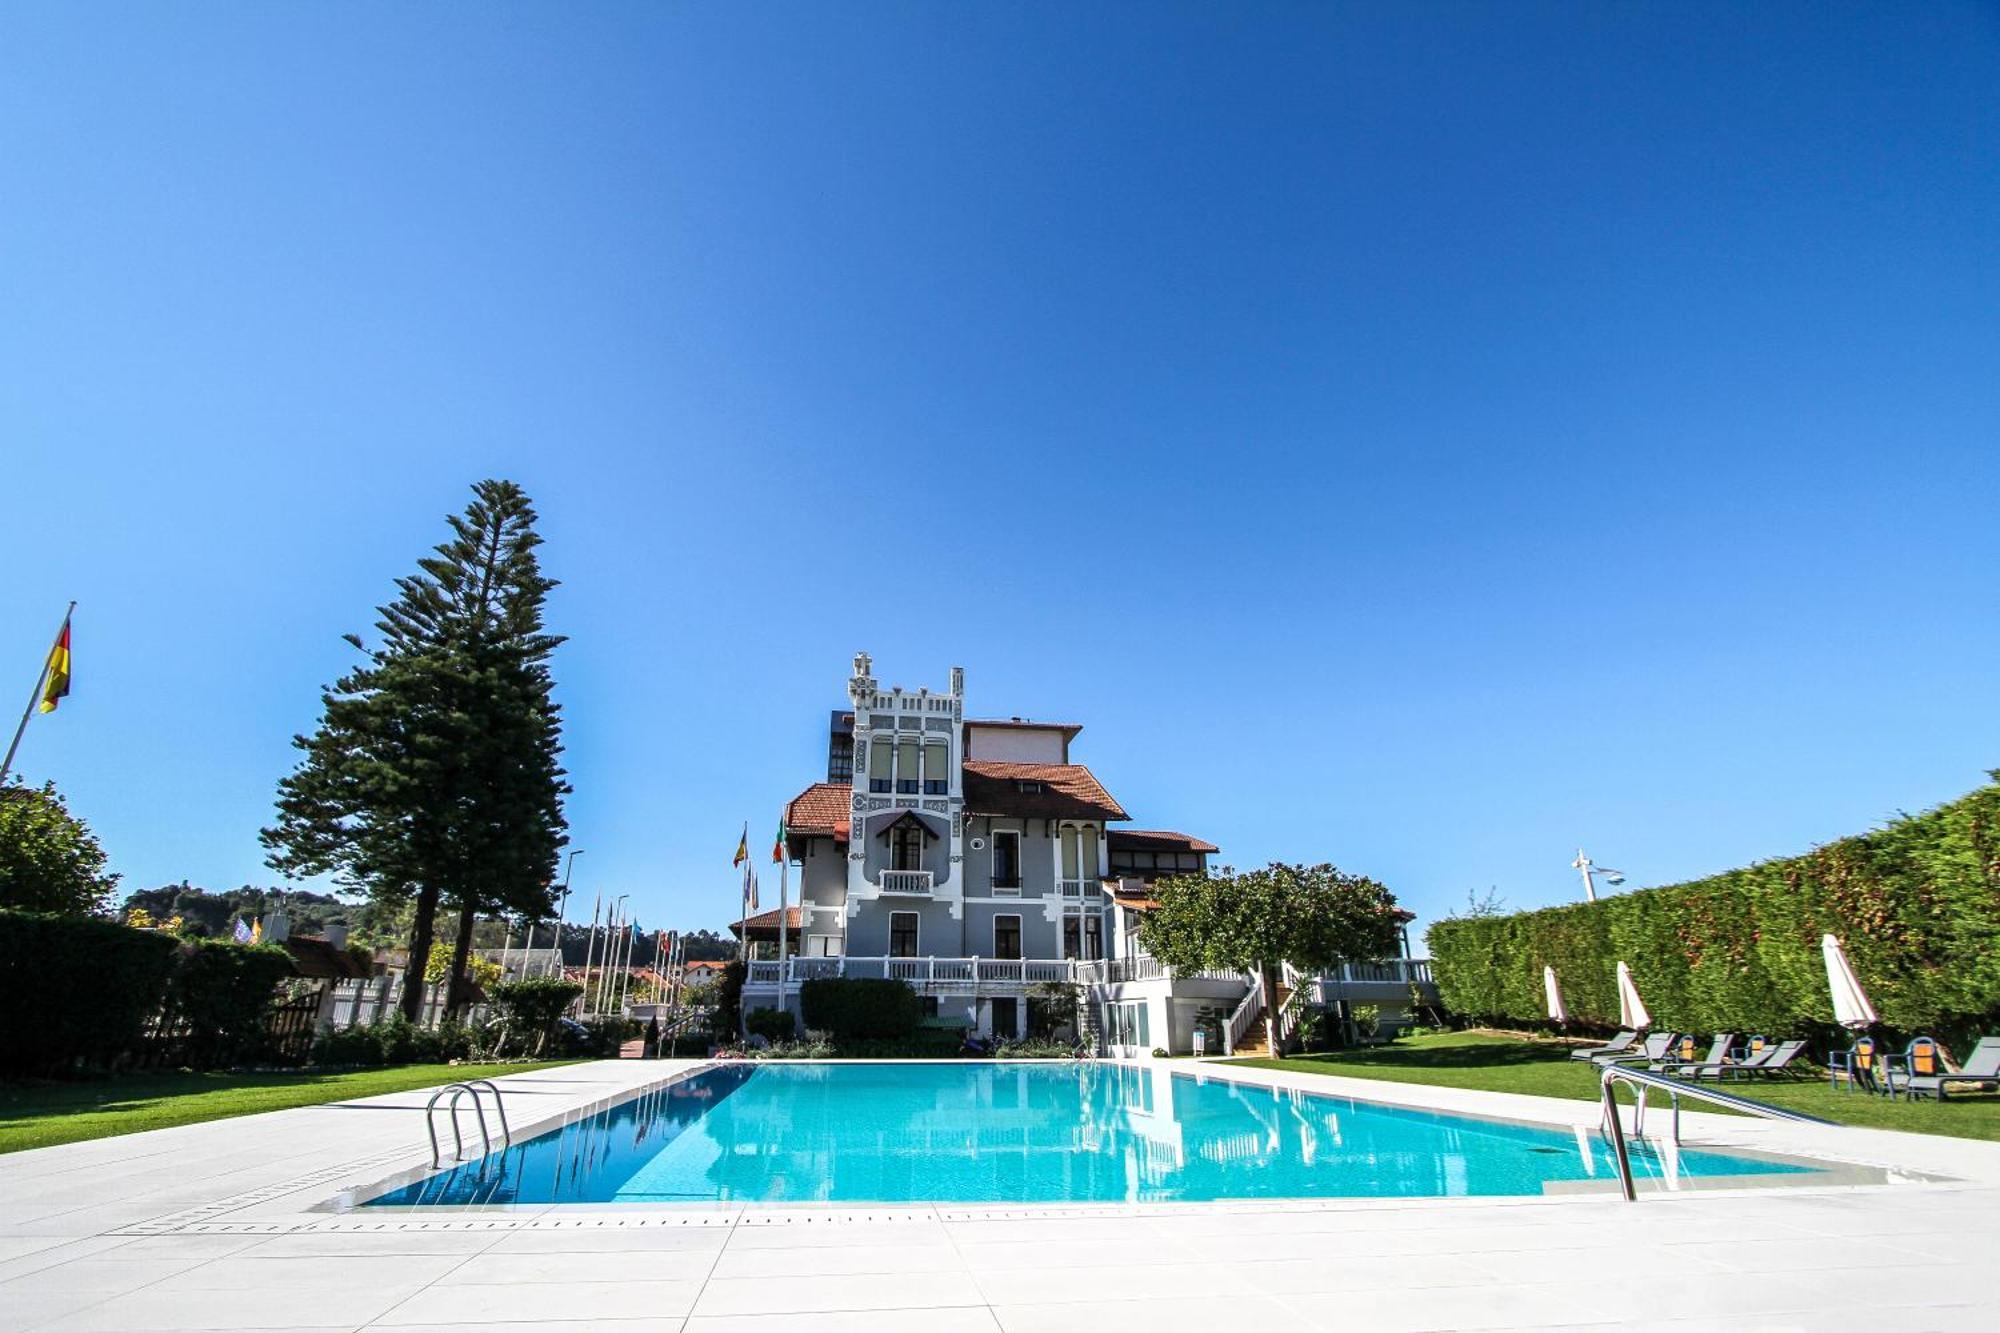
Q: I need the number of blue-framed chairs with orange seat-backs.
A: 4